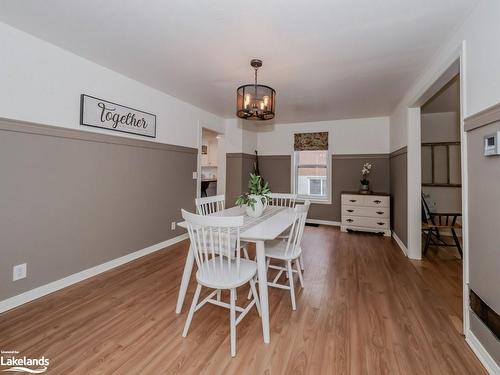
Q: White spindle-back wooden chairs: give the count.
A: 4